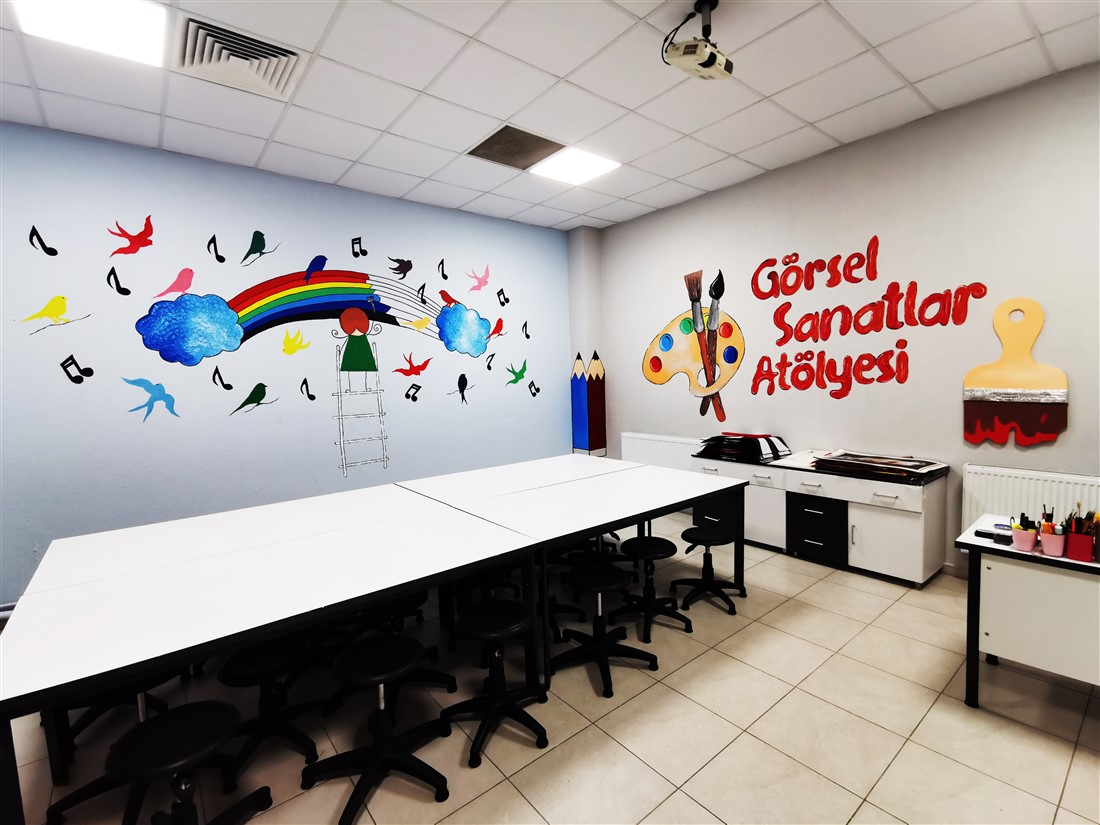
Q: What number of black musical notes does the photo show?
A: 14